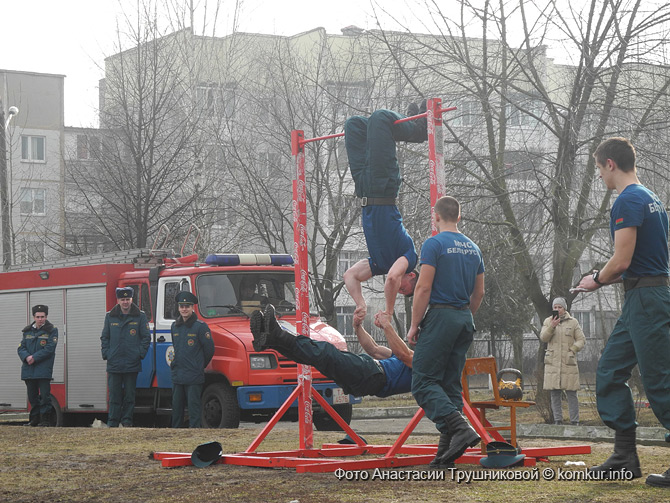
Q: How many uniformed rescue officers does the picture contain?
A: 7